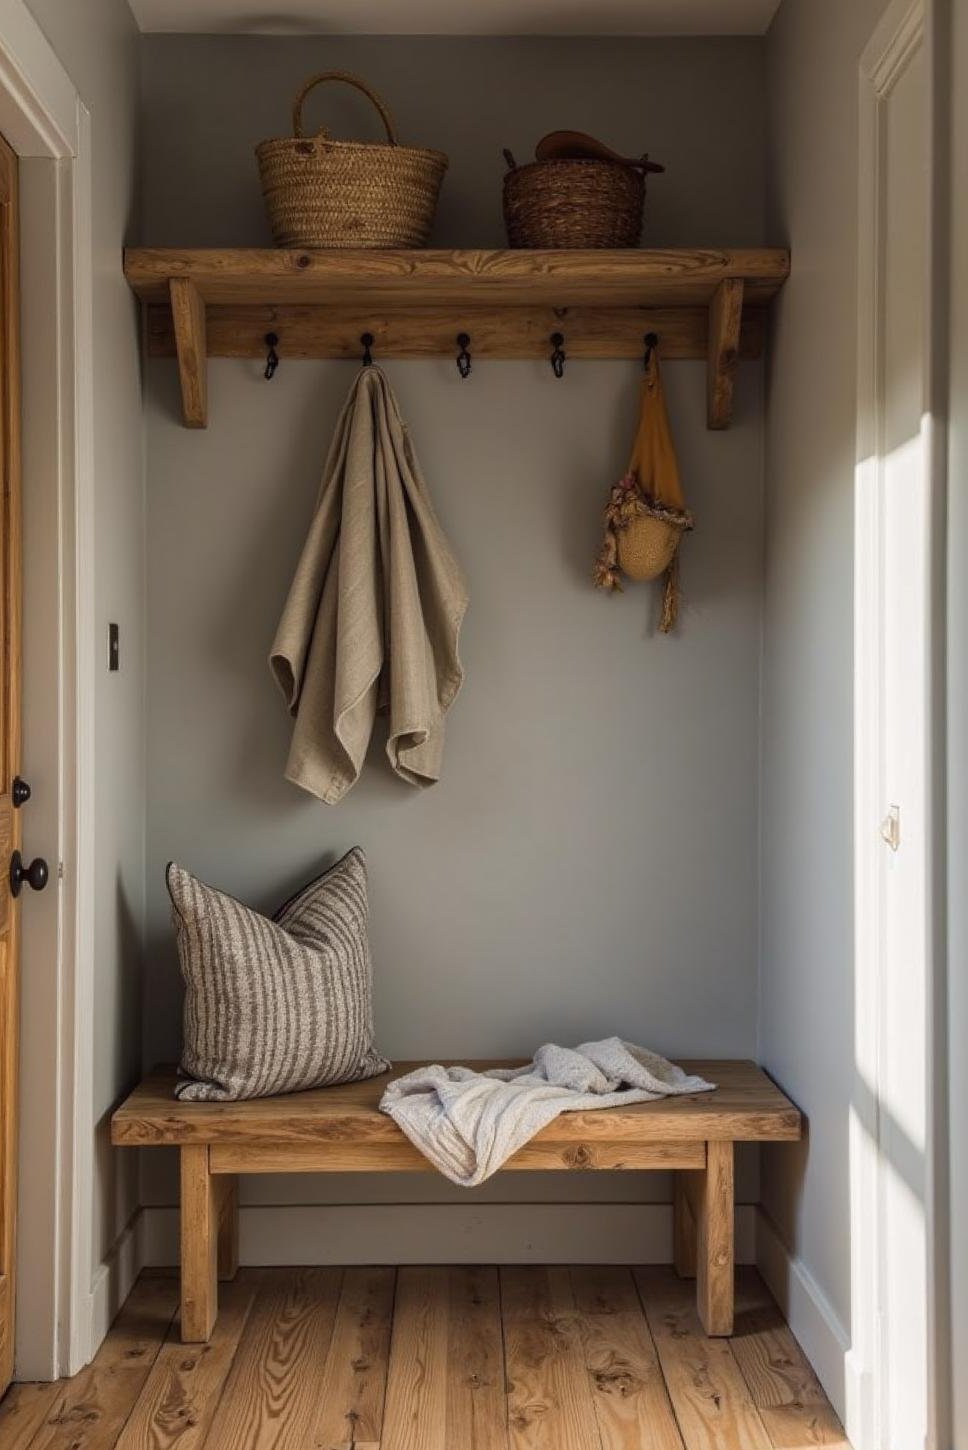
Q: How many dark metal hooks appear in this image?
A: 5